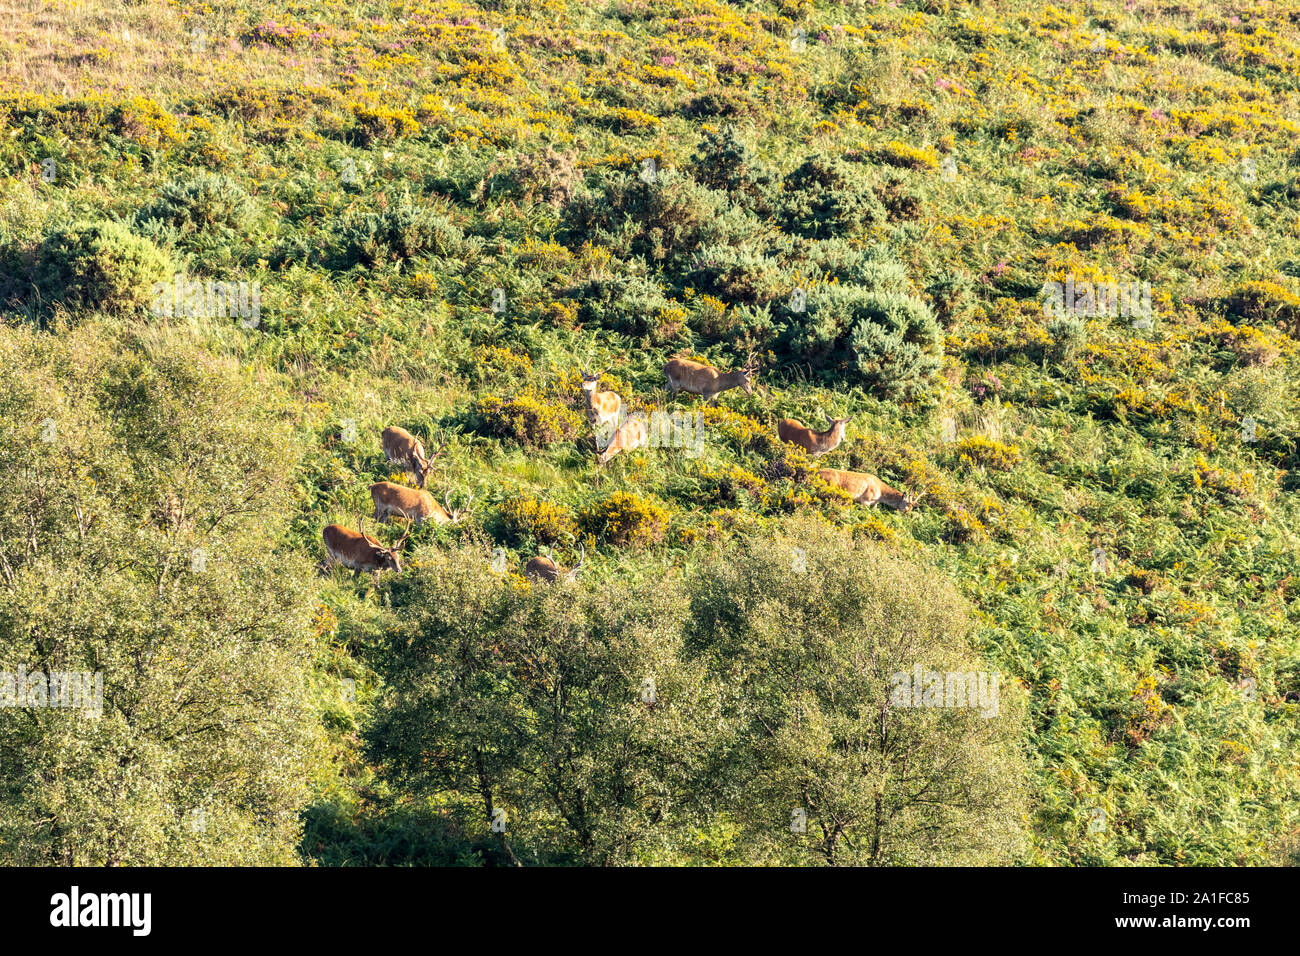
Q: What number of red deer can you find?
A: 9